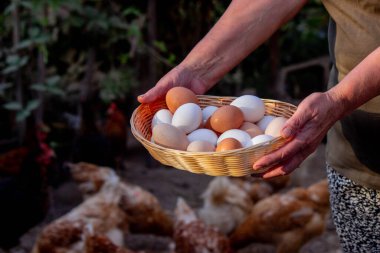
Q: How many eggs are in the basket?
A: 15